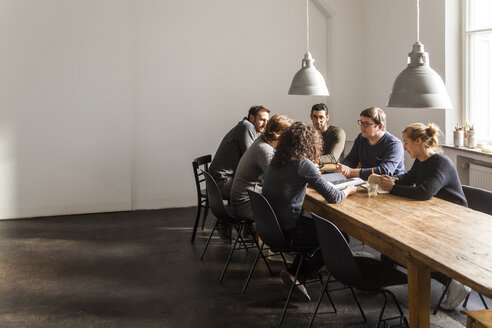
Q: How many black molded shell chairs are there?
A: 4